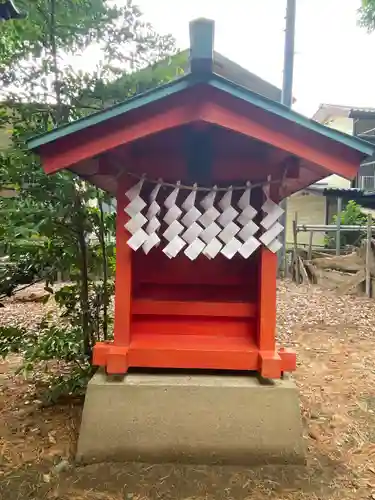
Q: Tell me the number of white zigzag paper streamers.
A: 8